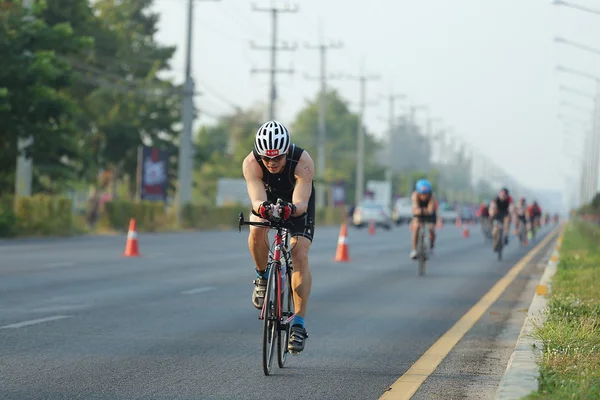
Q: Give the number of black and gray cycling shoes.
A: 2